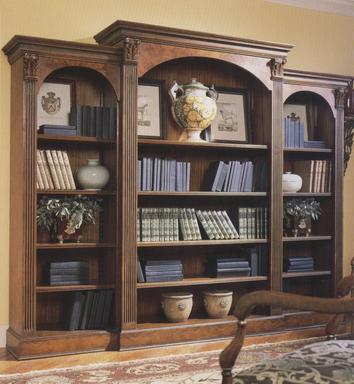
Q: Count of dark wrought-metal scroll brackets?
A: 1